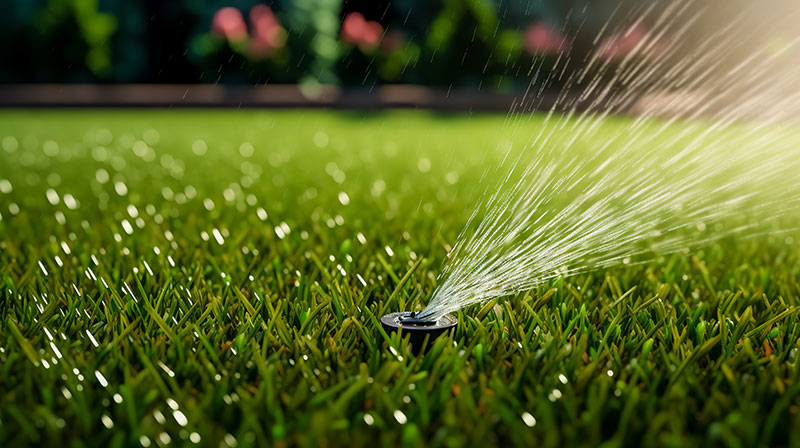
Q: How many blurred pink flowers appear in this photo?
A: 5